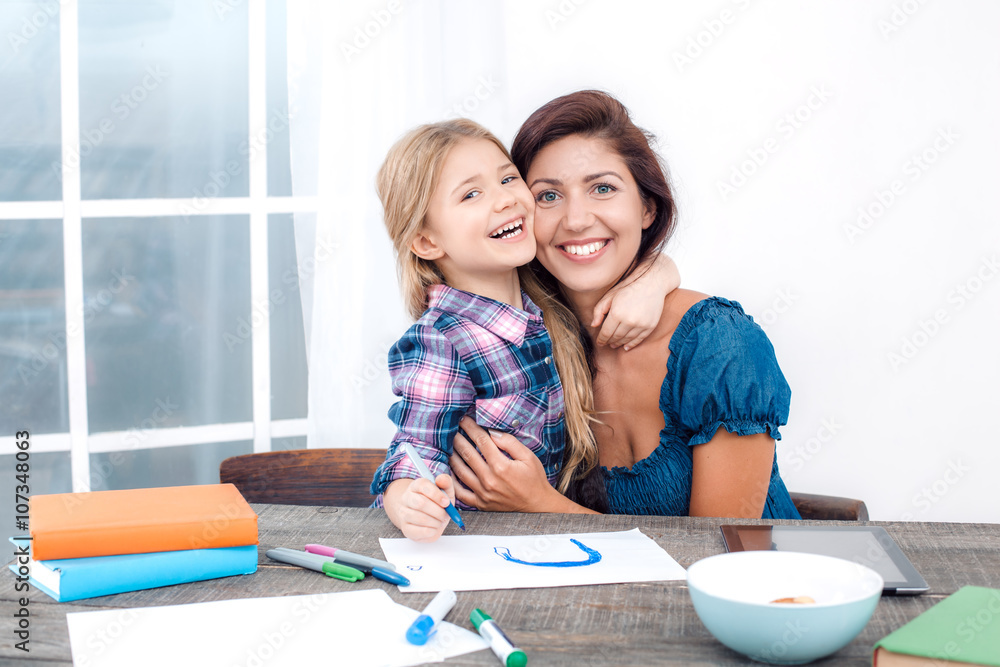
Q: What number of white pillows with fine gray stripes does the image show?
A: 0